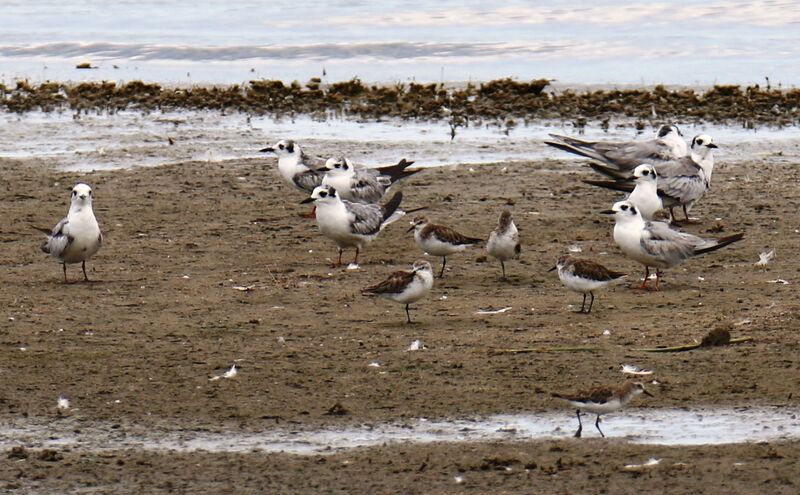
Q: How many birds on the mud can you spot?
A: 13